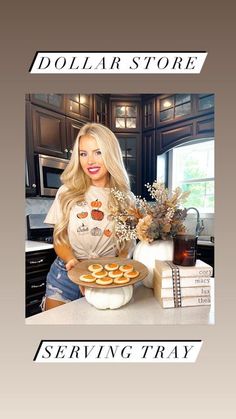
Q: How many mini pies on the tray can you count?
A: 9